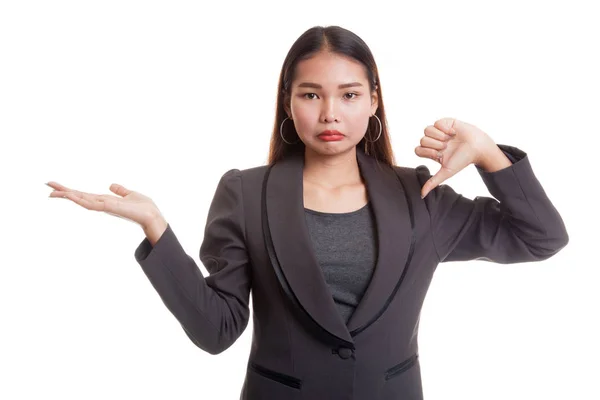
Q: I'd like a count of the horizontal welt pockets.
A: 2